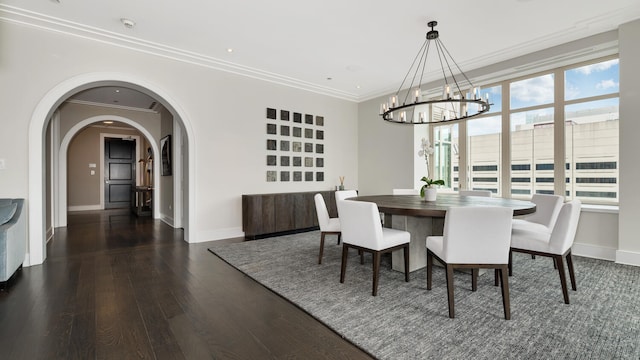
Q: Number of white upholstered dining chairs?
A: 8